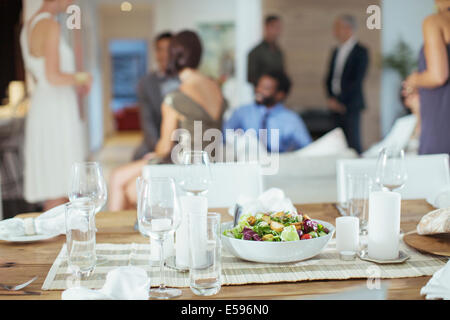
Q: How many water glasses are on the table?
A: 3